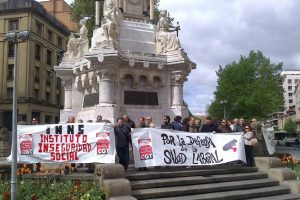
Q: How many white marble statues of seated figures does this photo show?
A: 3